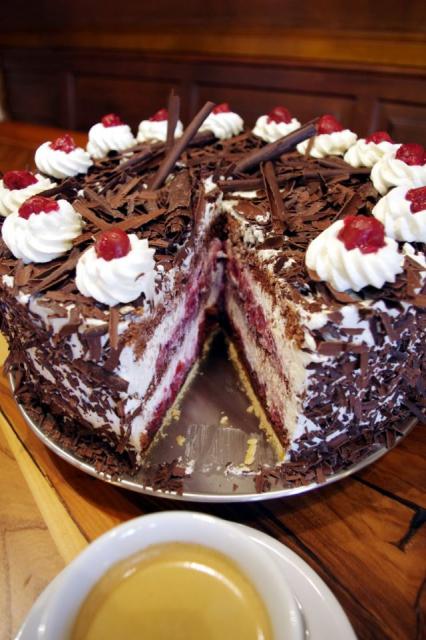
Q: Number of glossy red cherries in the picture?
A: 13